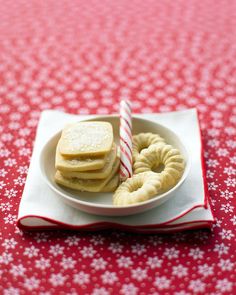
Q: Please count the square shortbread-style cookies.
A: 5